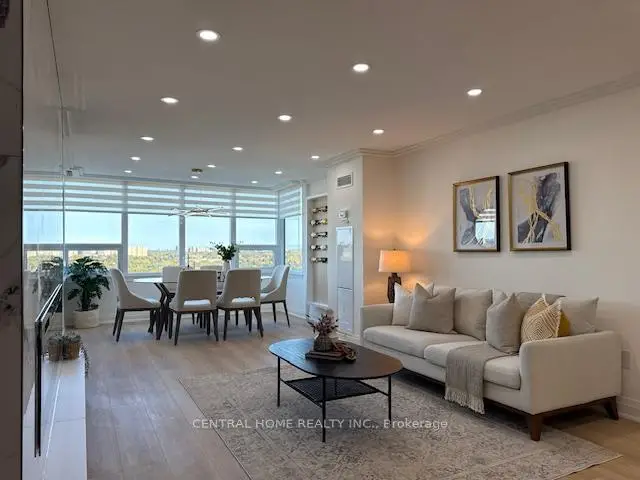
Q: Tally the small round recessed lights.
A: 15